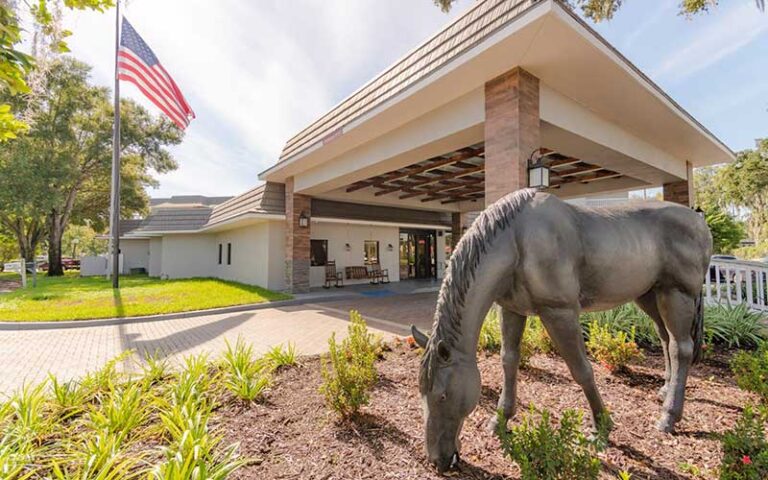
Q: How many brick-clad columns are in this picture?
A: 4